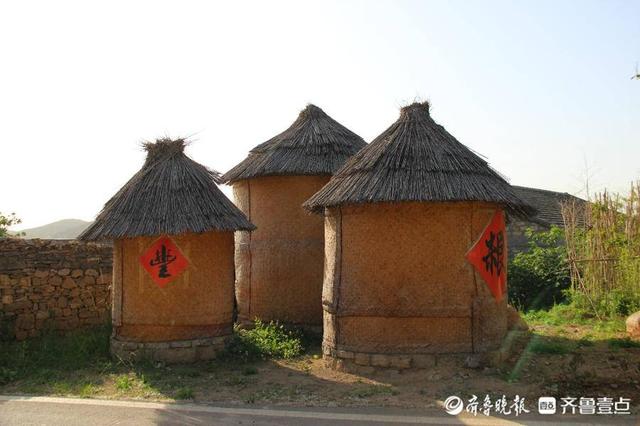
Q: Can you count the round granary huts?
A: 3